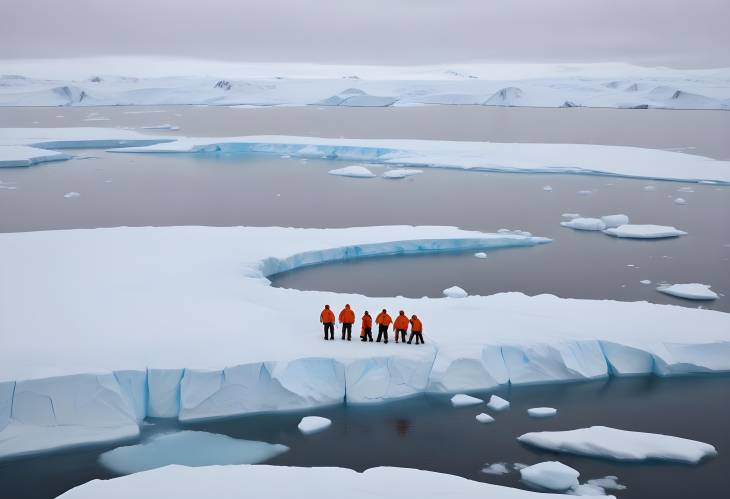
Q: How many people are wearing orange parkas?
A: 6